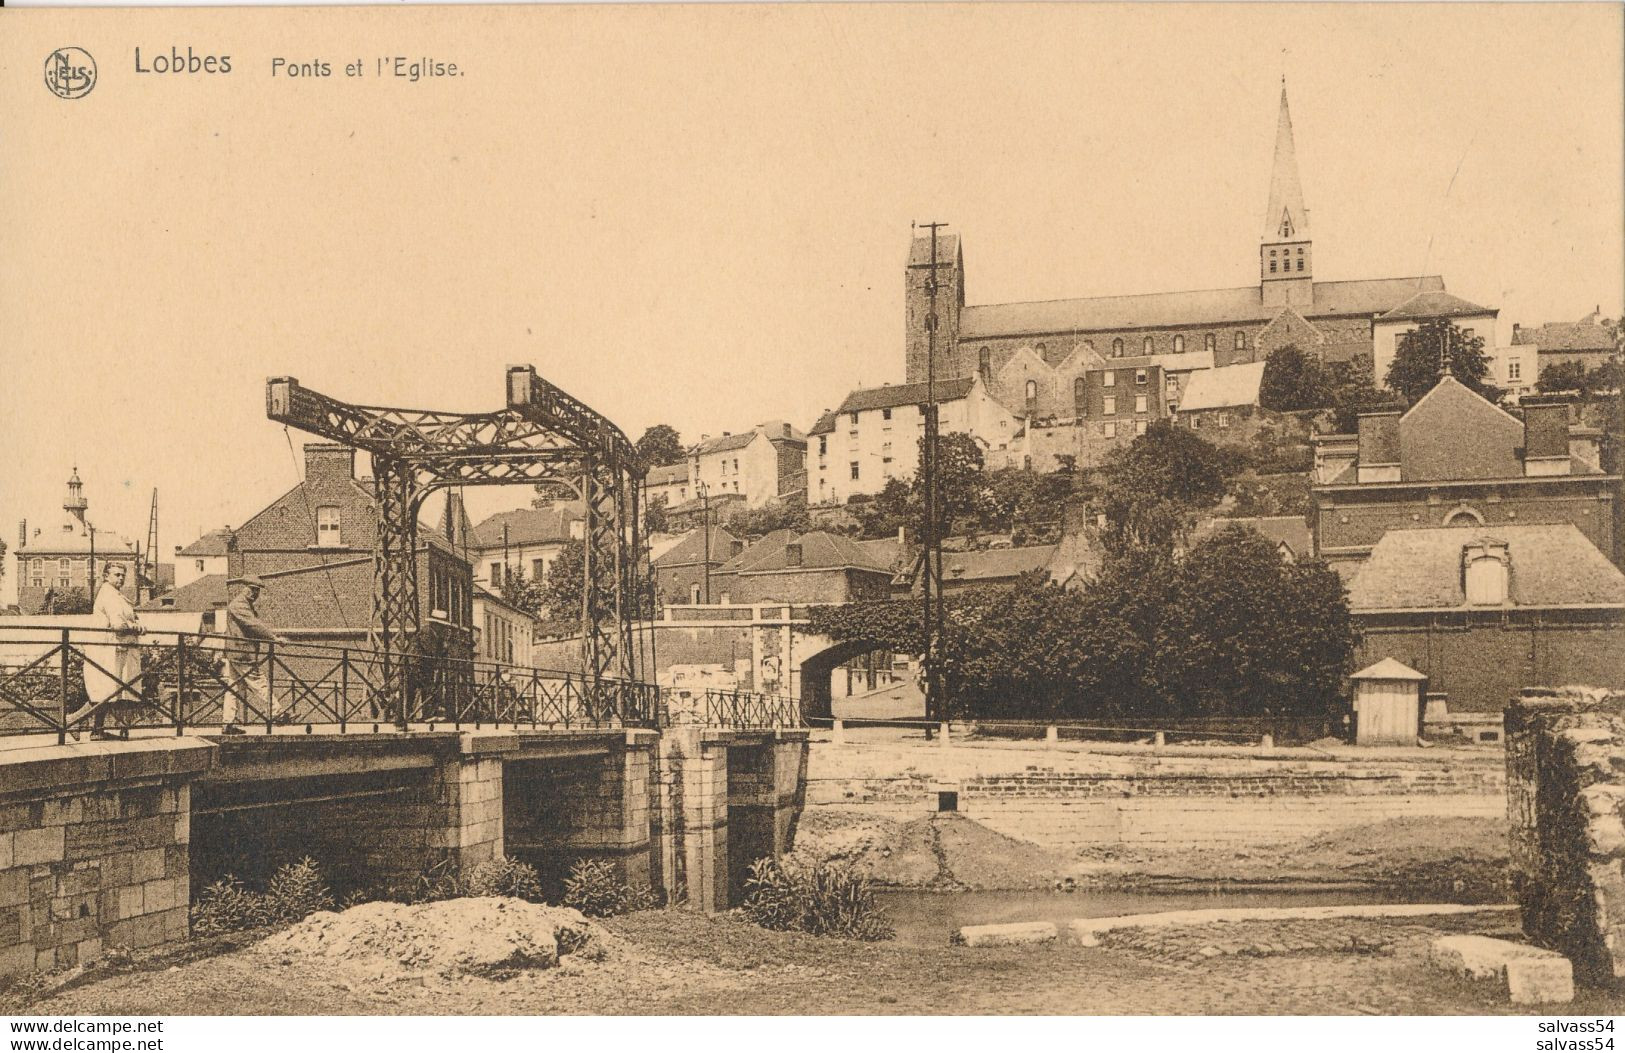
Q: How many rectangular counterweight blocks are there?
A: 2